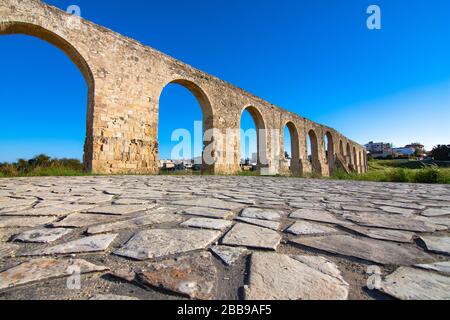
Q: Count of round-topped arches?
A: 11